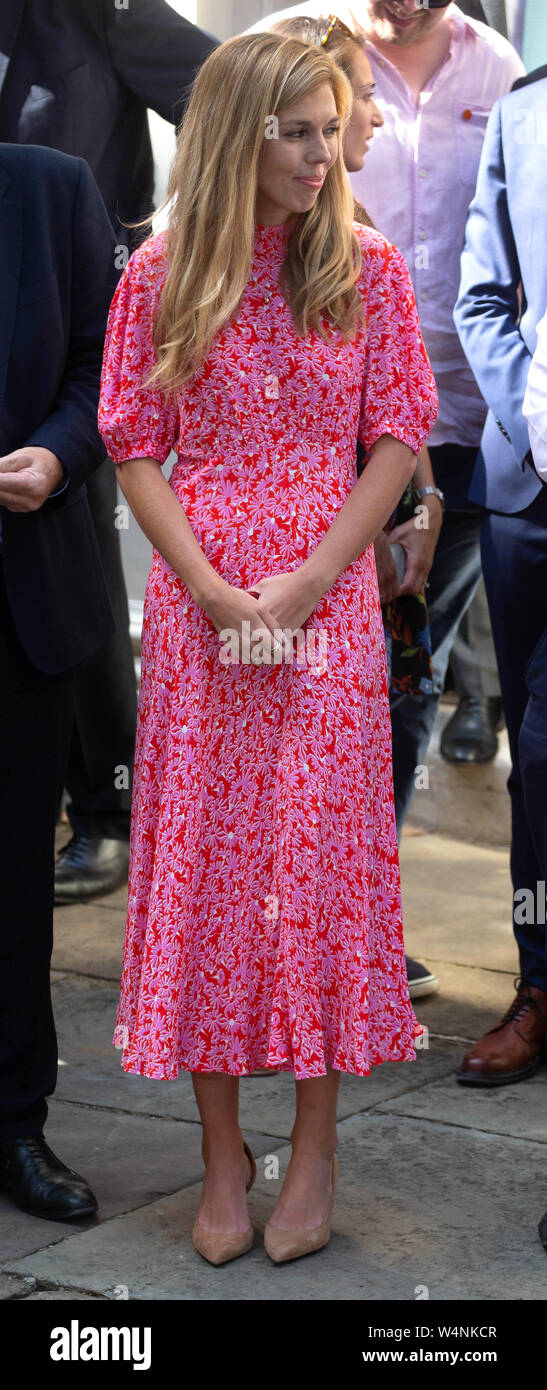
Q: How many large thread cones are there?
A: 0